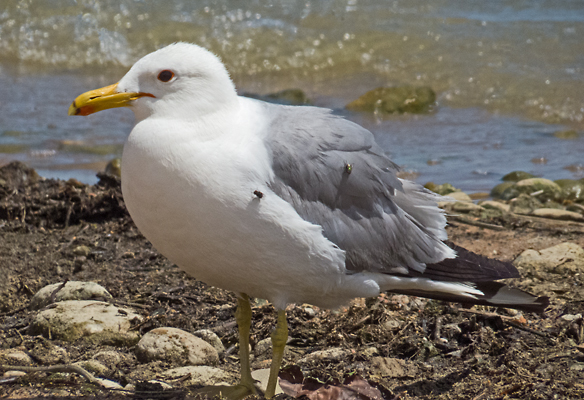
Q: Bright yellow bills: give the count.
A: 1